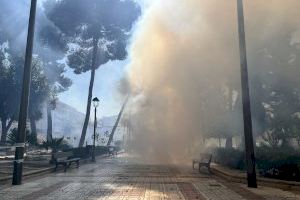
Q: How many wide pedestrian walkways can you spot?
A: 1